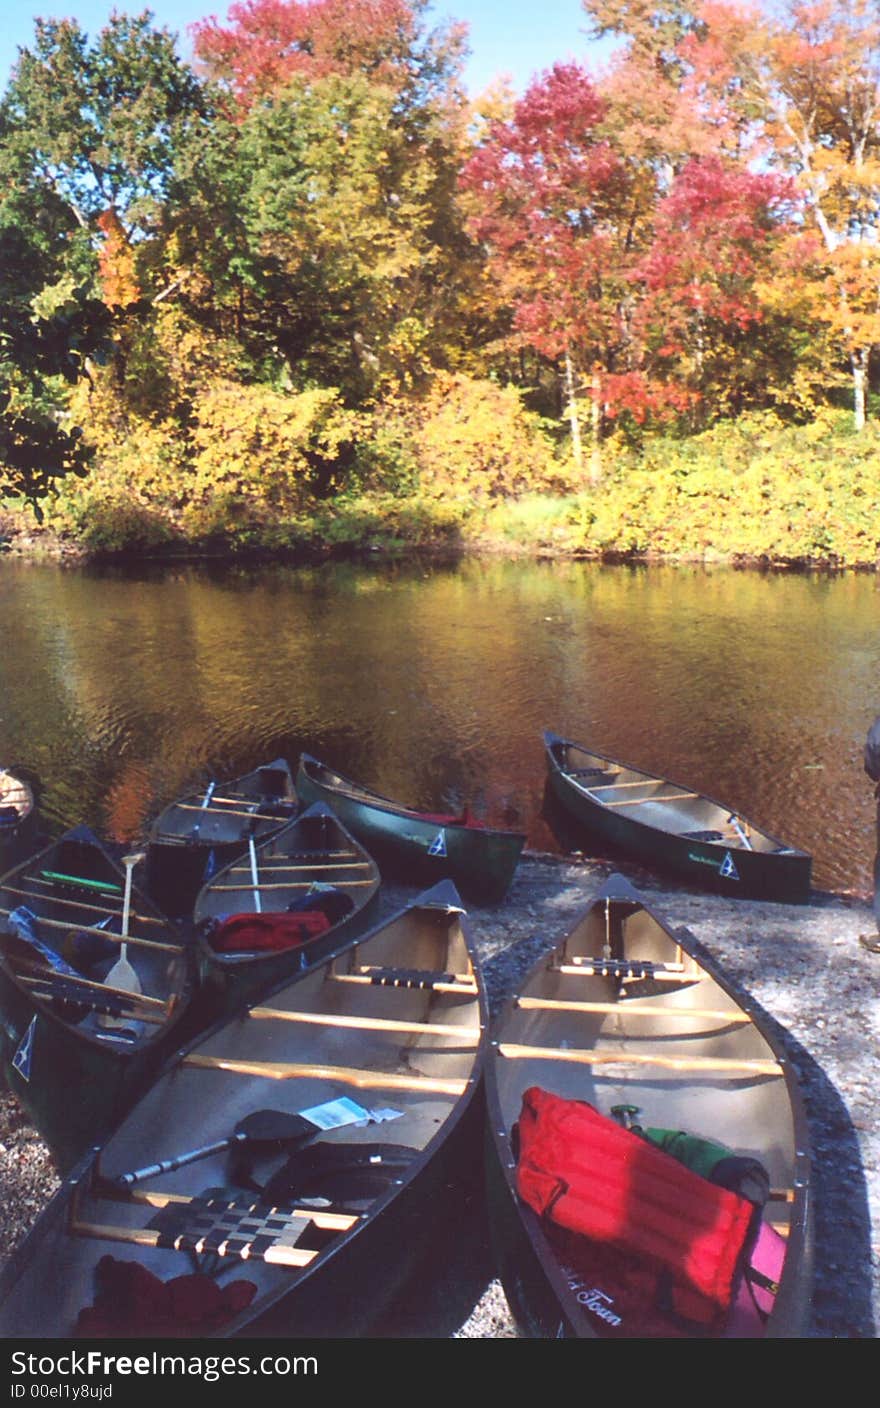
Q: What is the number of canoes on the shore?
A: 8